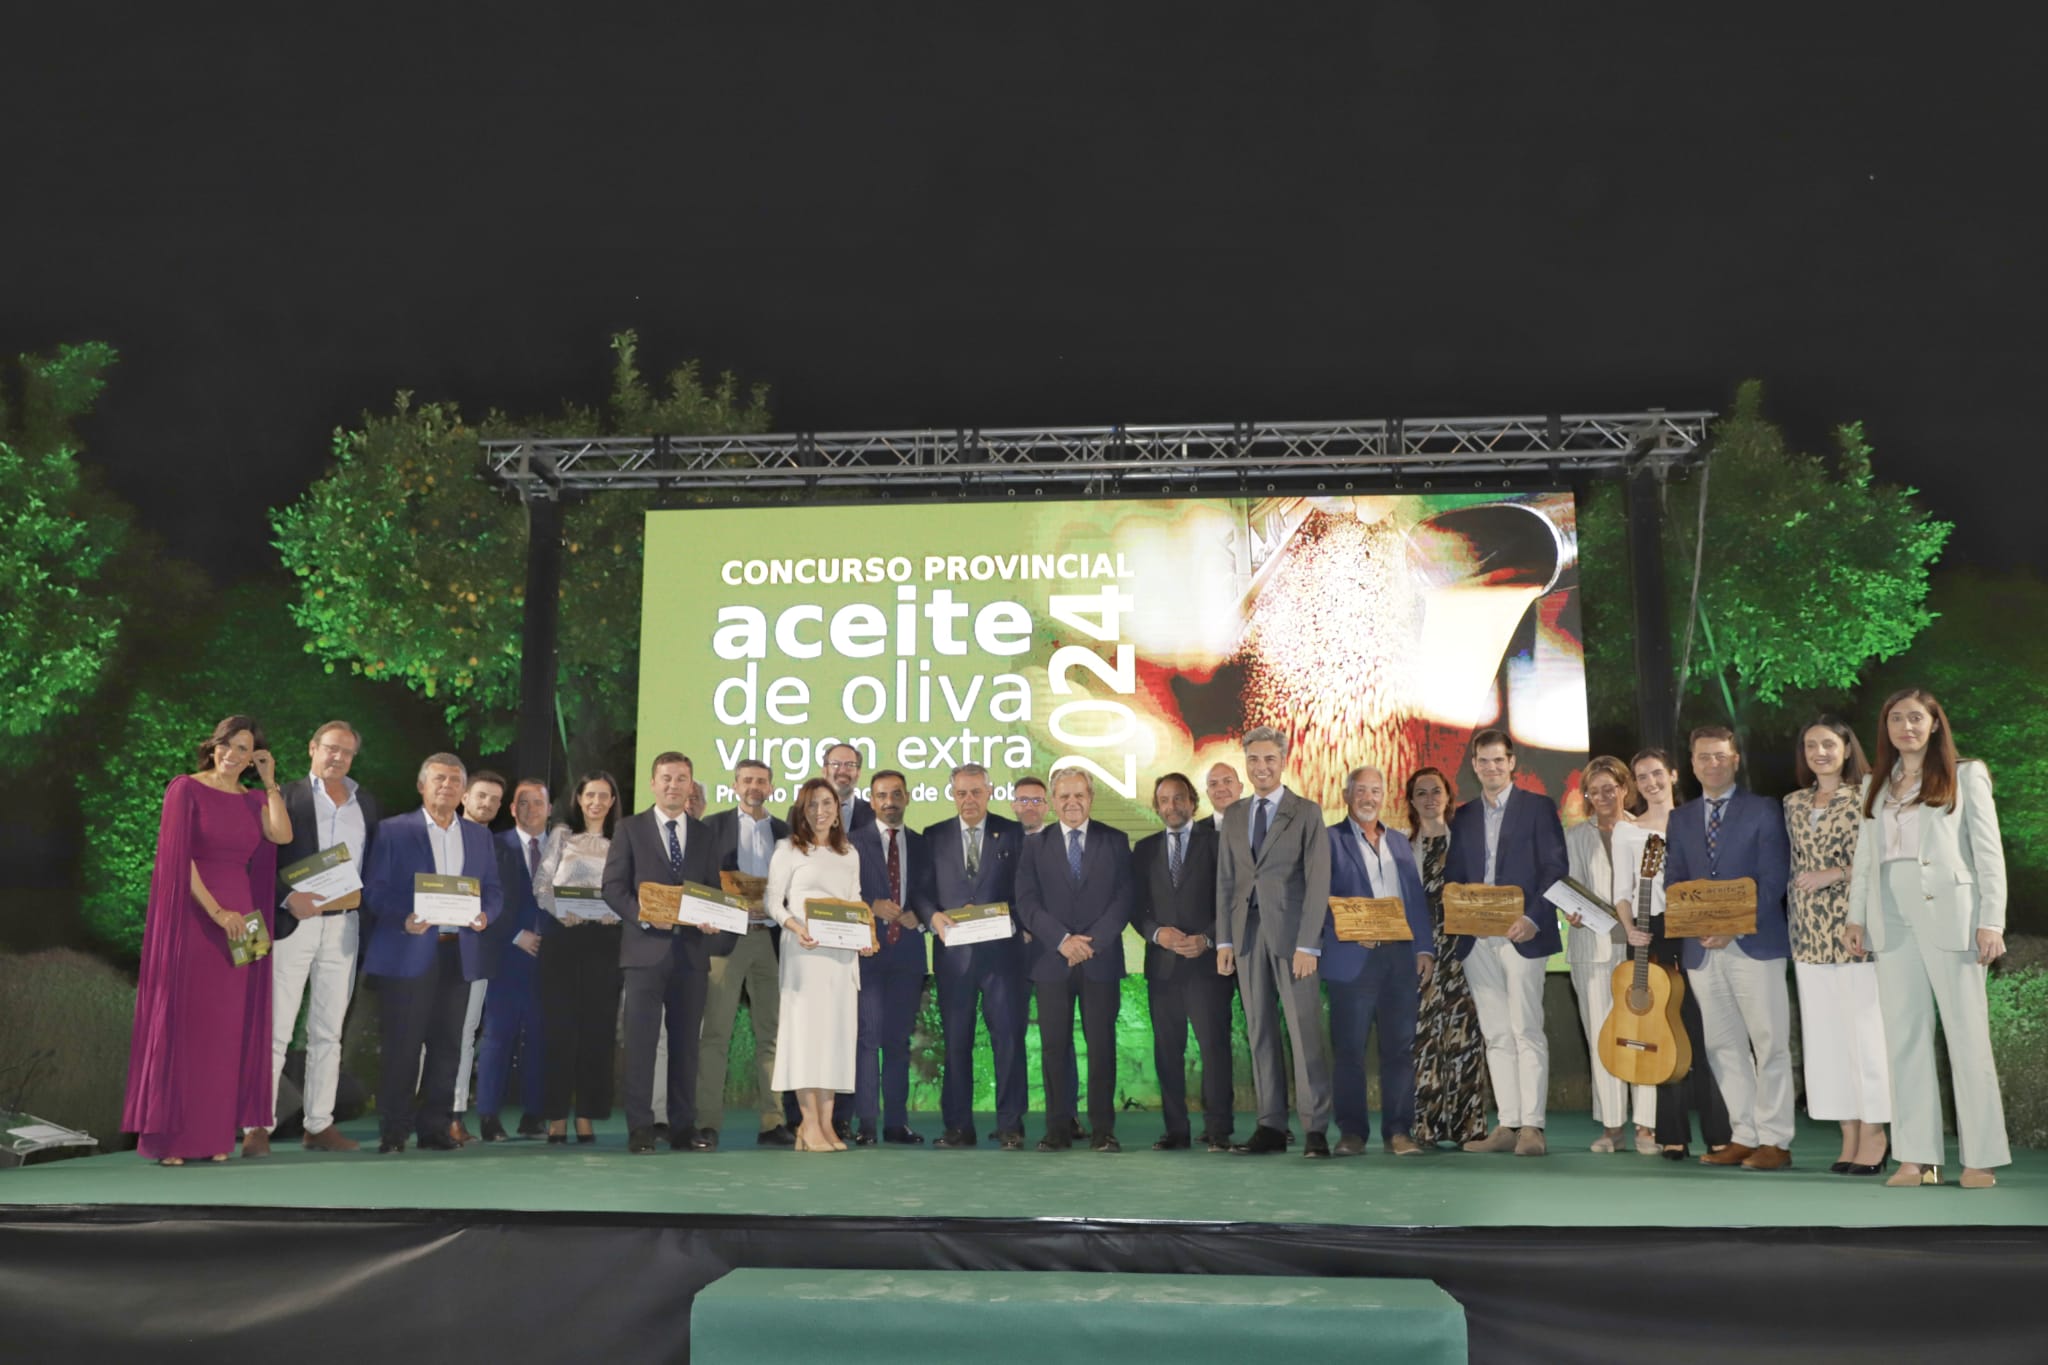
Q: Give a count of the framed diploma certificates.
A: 7